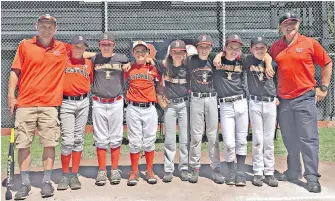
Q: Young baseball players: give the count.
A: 7